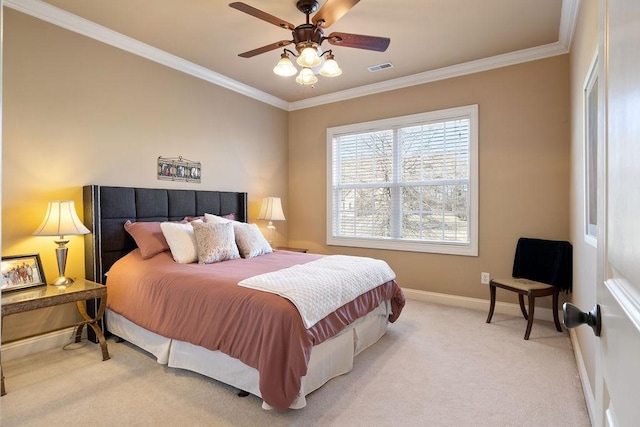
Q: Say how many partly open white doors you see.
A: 1